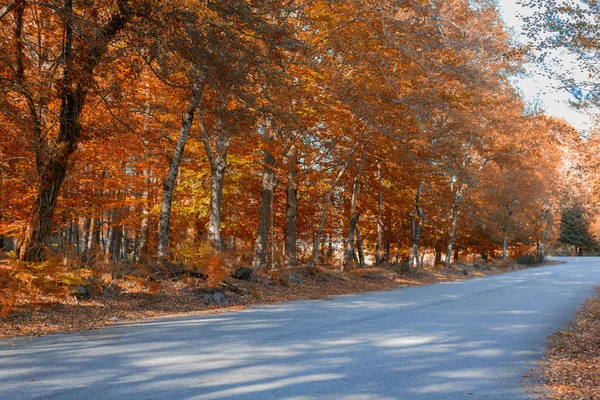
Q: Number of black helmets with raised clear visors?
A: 0